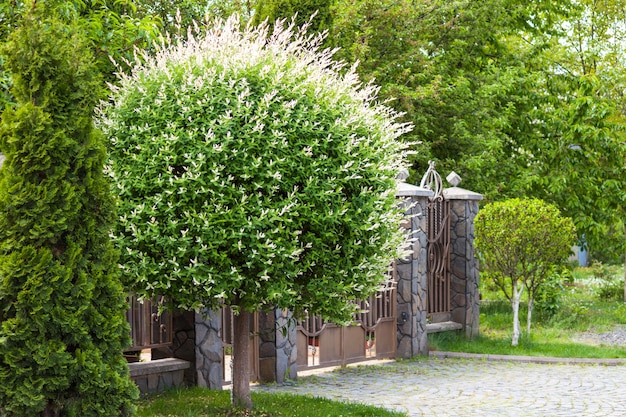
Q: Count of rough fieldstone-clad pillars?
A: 4